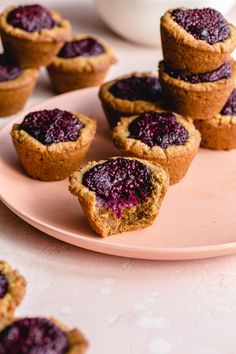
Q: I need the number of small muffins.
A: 12